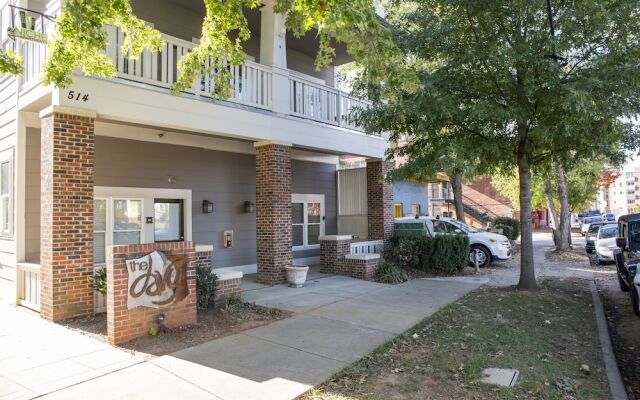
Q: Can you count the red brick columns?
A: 3